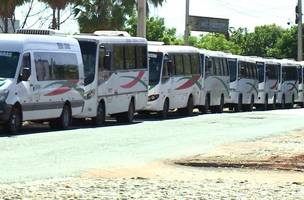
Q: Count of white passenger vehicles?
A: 8